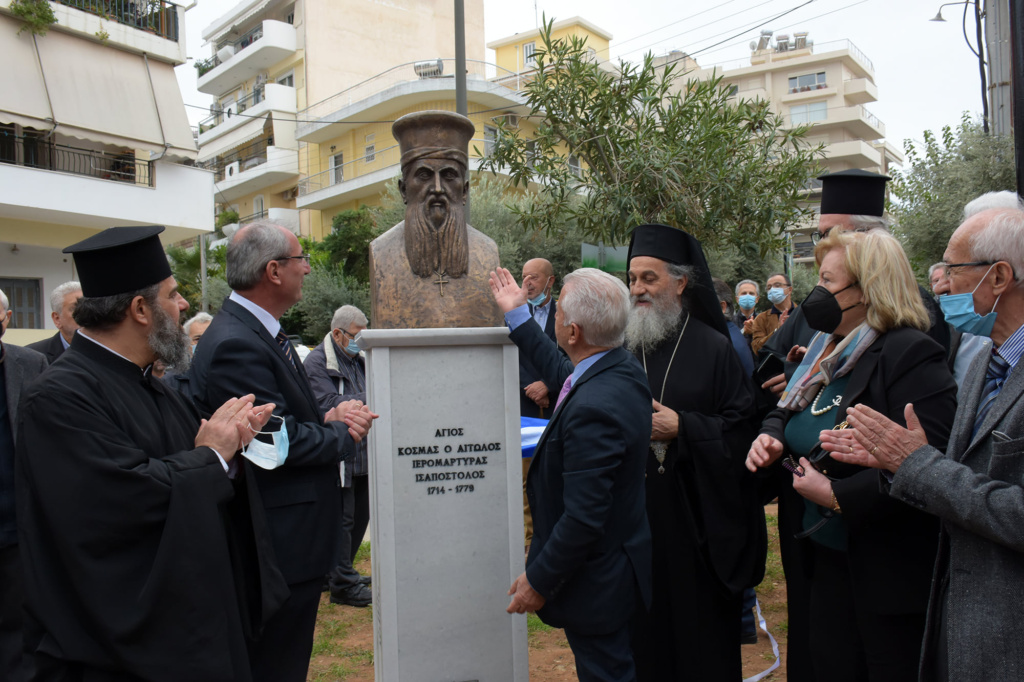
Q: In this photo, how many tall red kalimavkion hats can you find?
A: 0